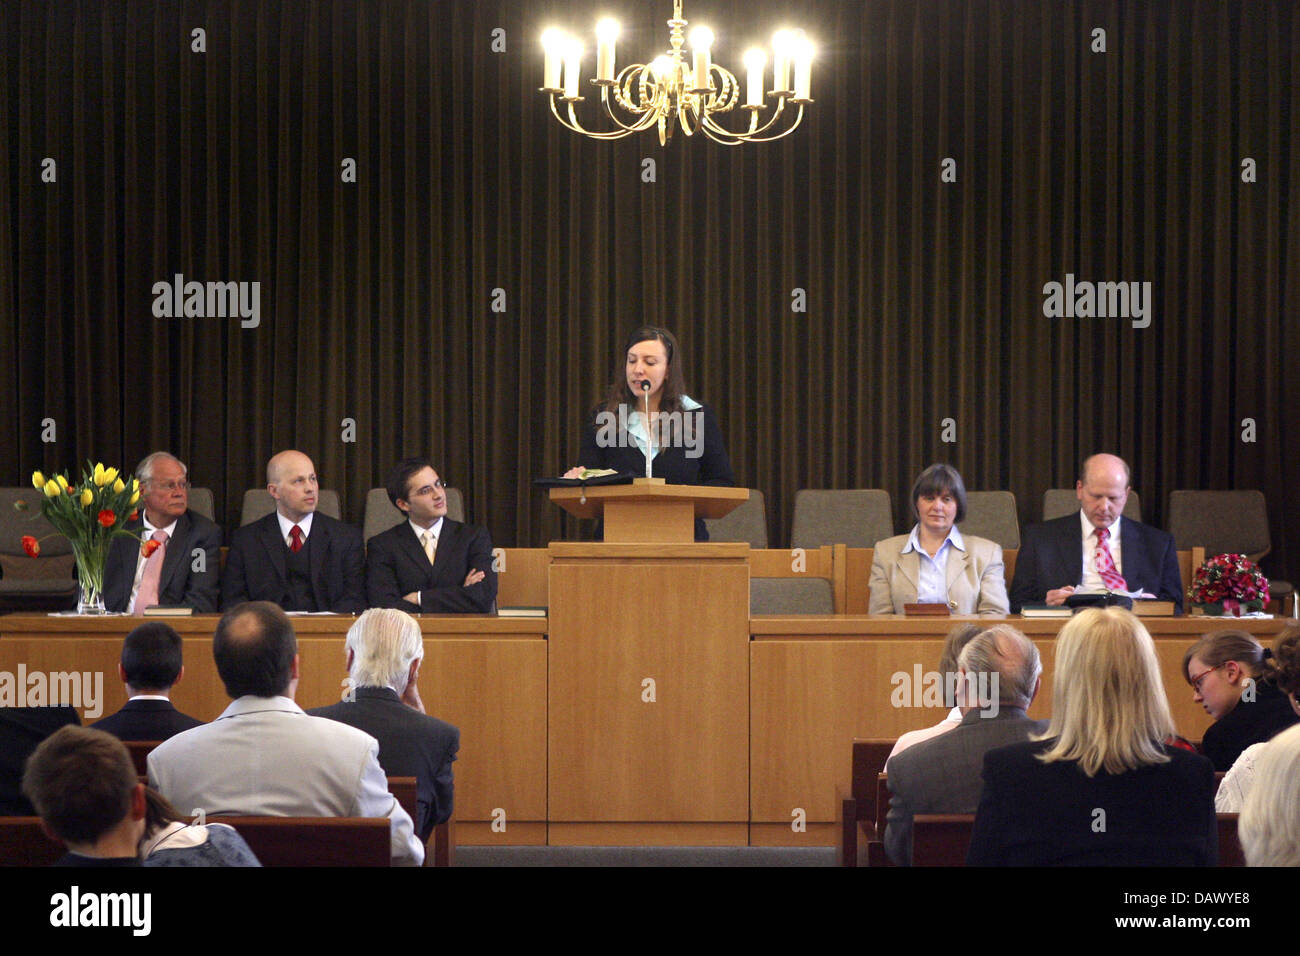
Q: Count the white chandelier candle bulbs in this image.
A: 8